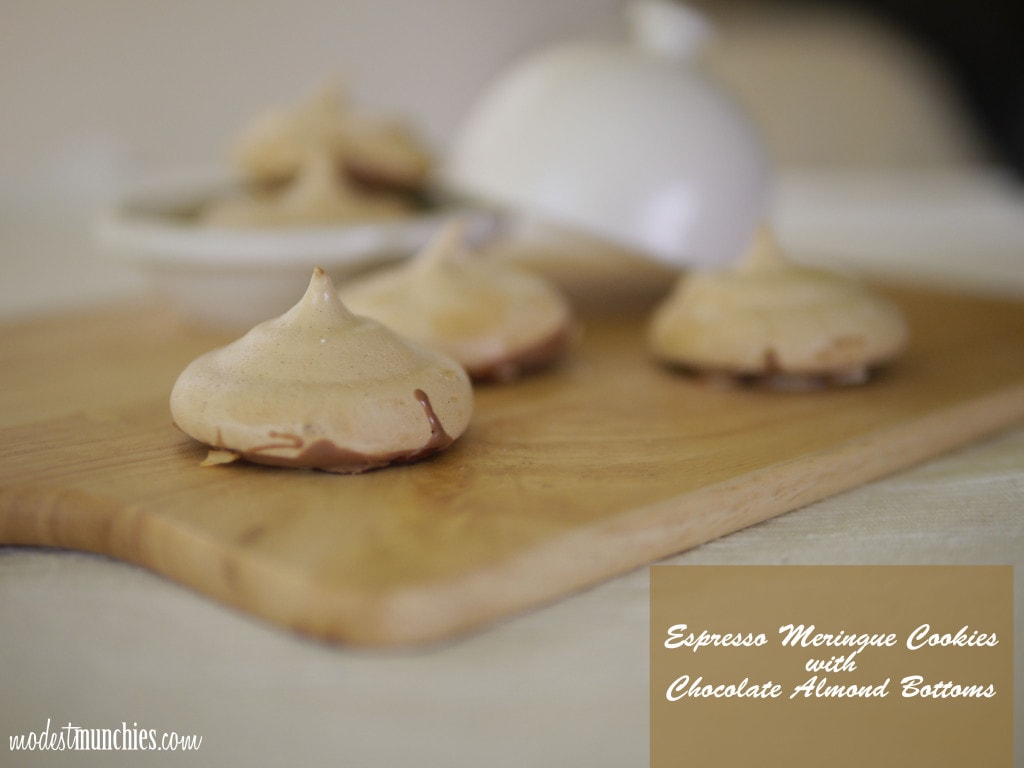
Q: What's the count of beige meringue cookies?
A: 6